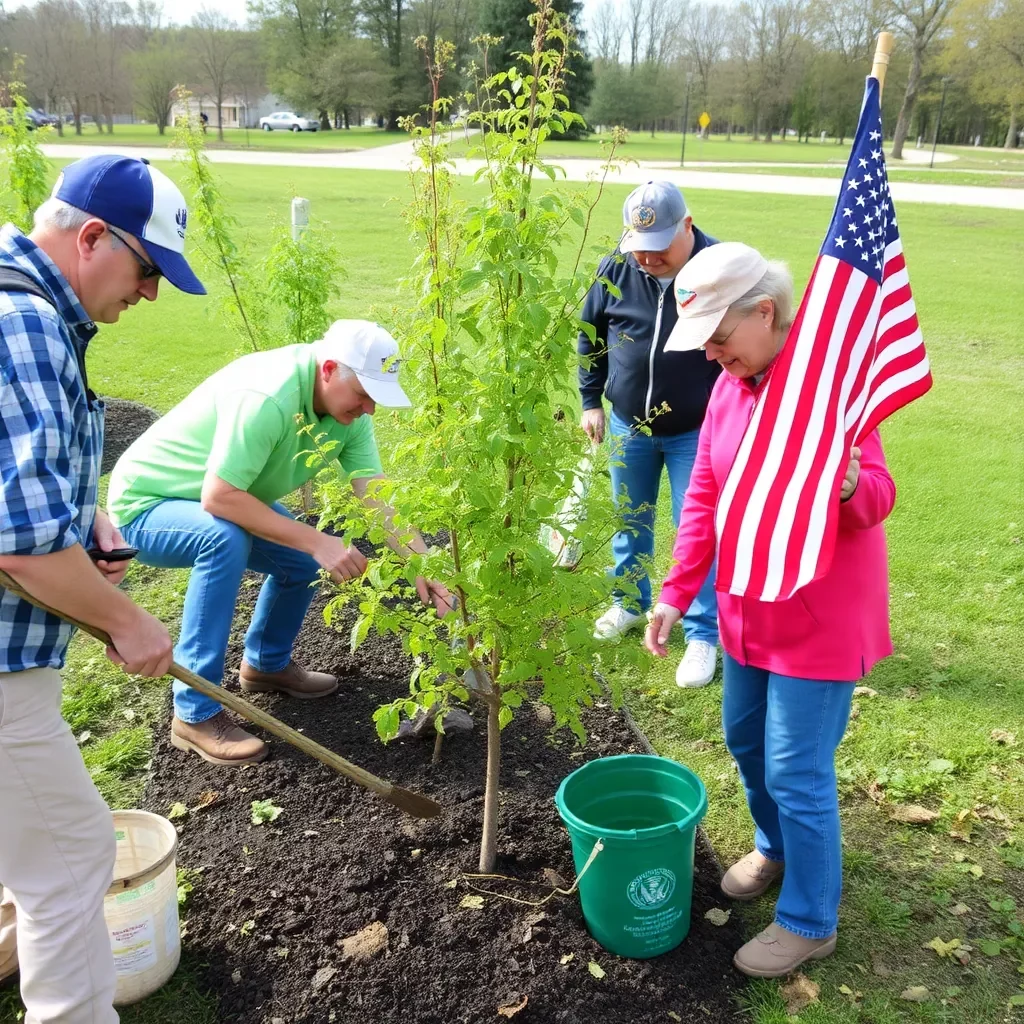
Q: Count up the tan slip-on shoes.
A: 2